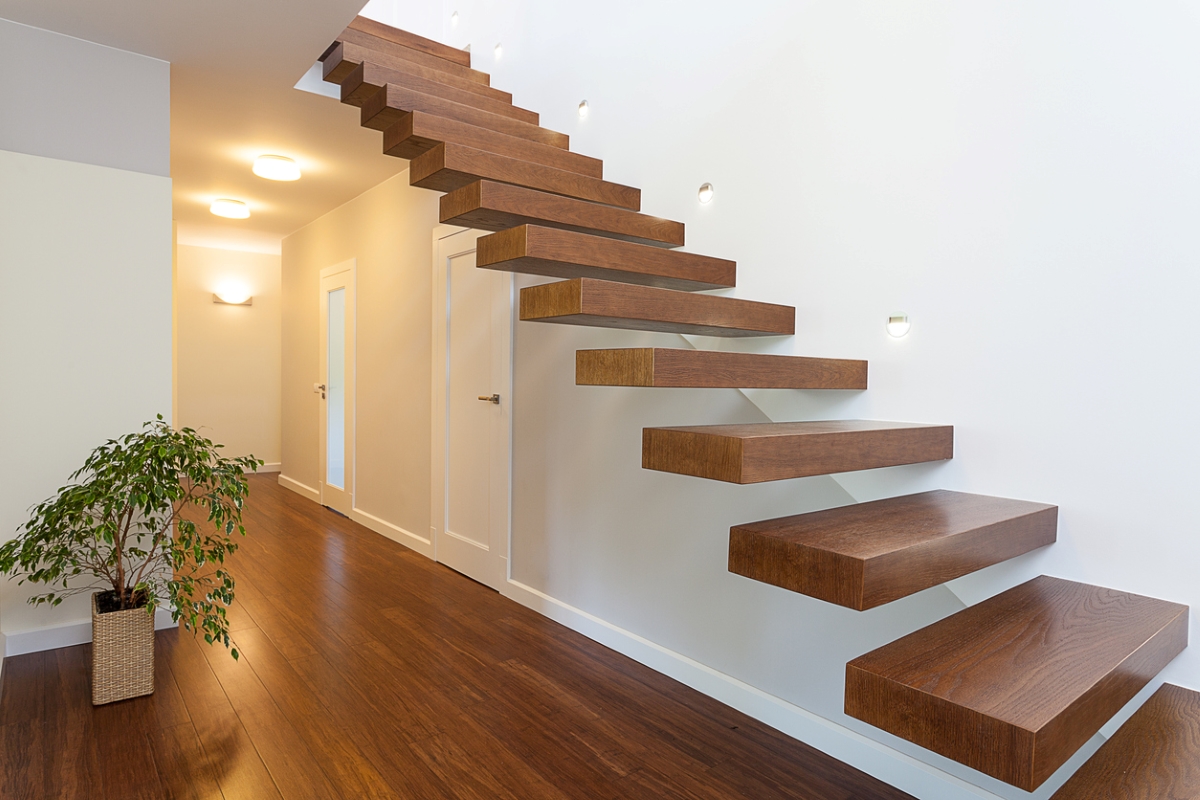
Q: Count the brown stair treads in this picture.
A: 15